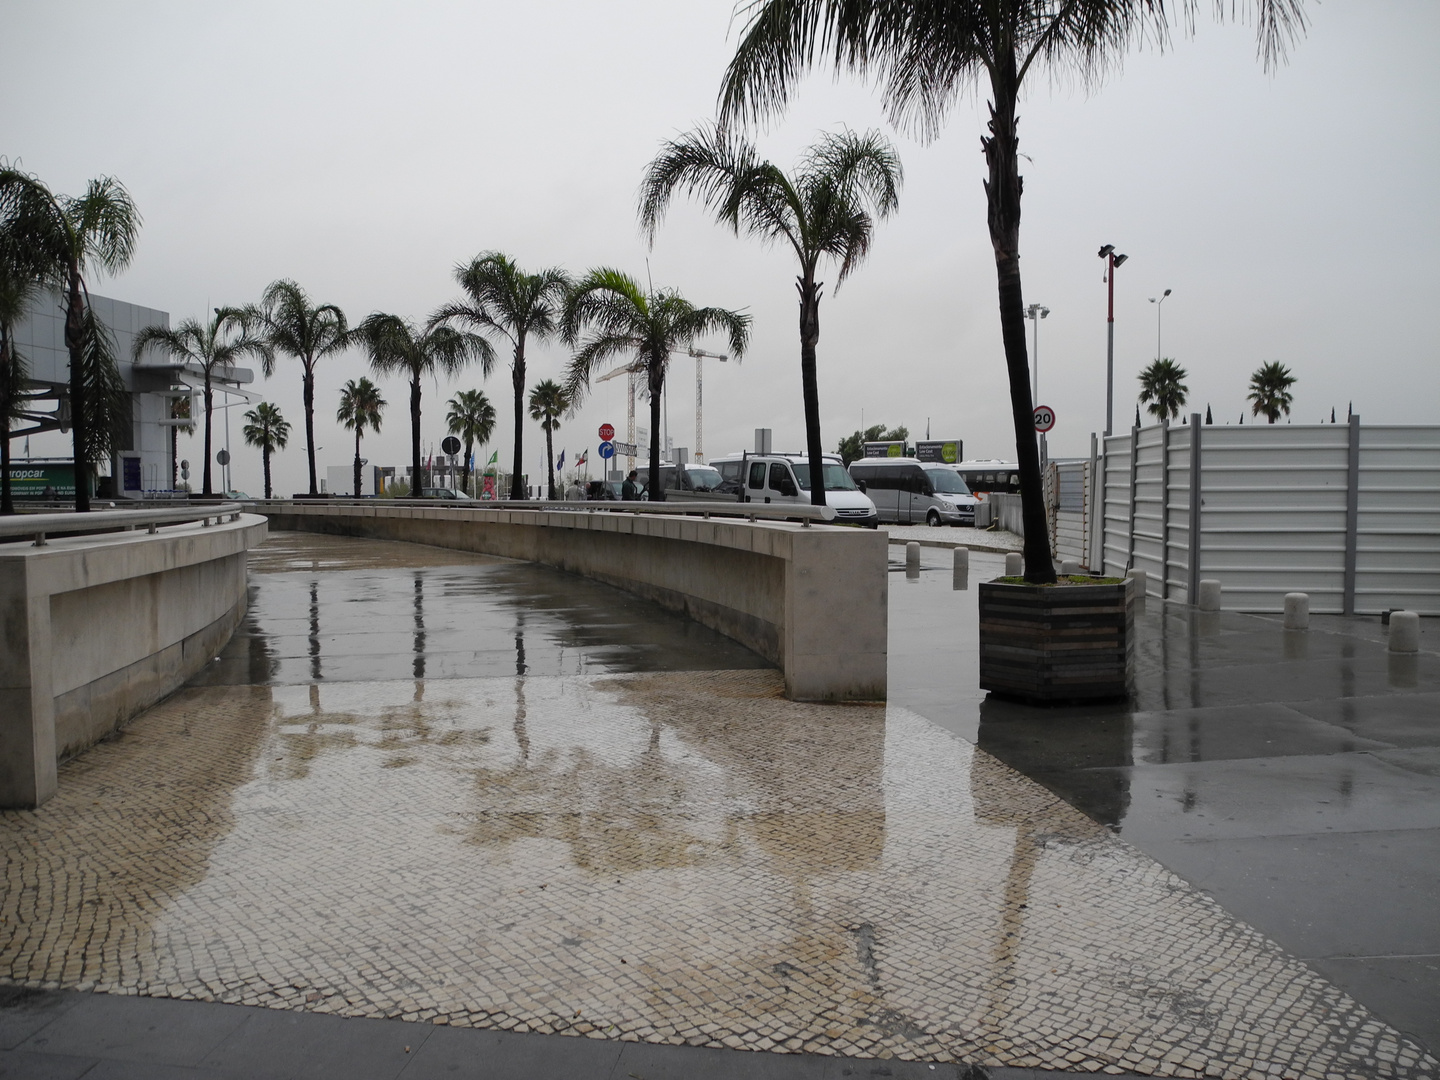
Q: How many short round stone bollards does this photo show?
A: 8